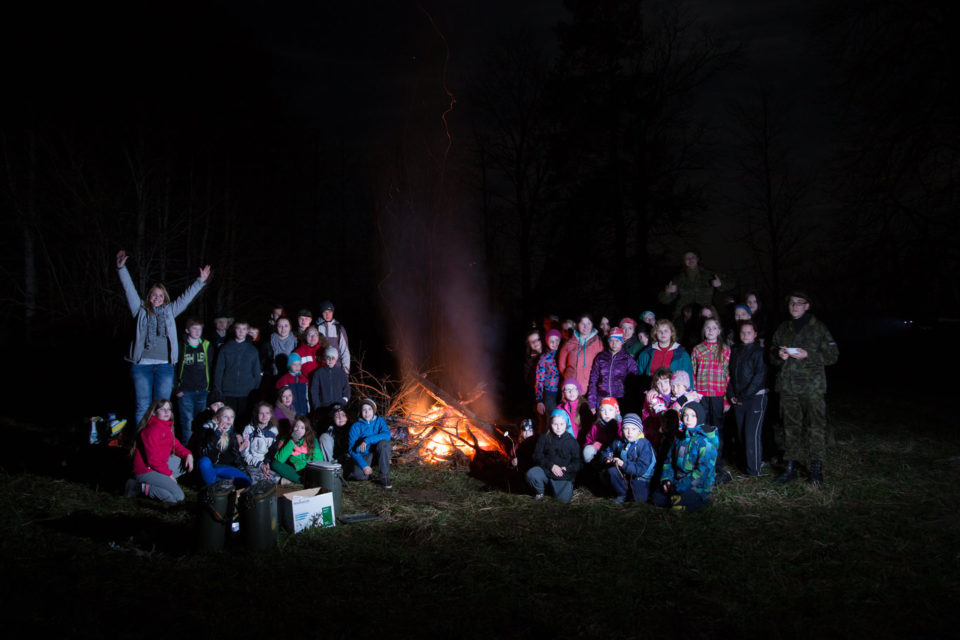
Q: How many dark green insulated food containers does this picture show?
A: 3